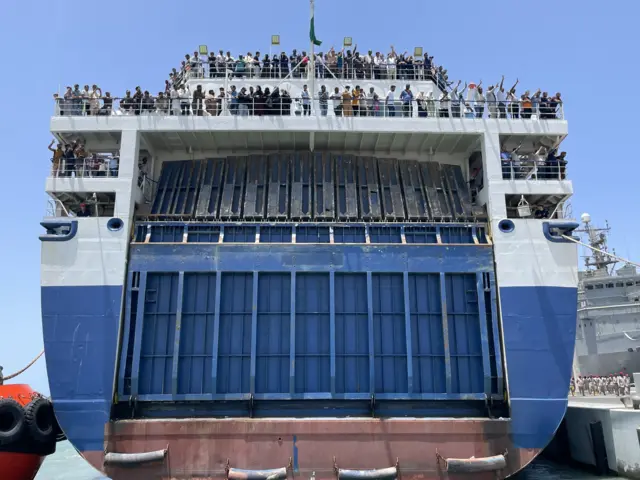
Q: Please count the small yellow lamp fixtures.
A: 4